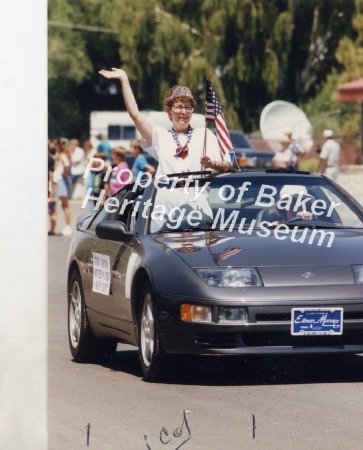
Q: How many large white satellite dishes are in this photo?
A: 1